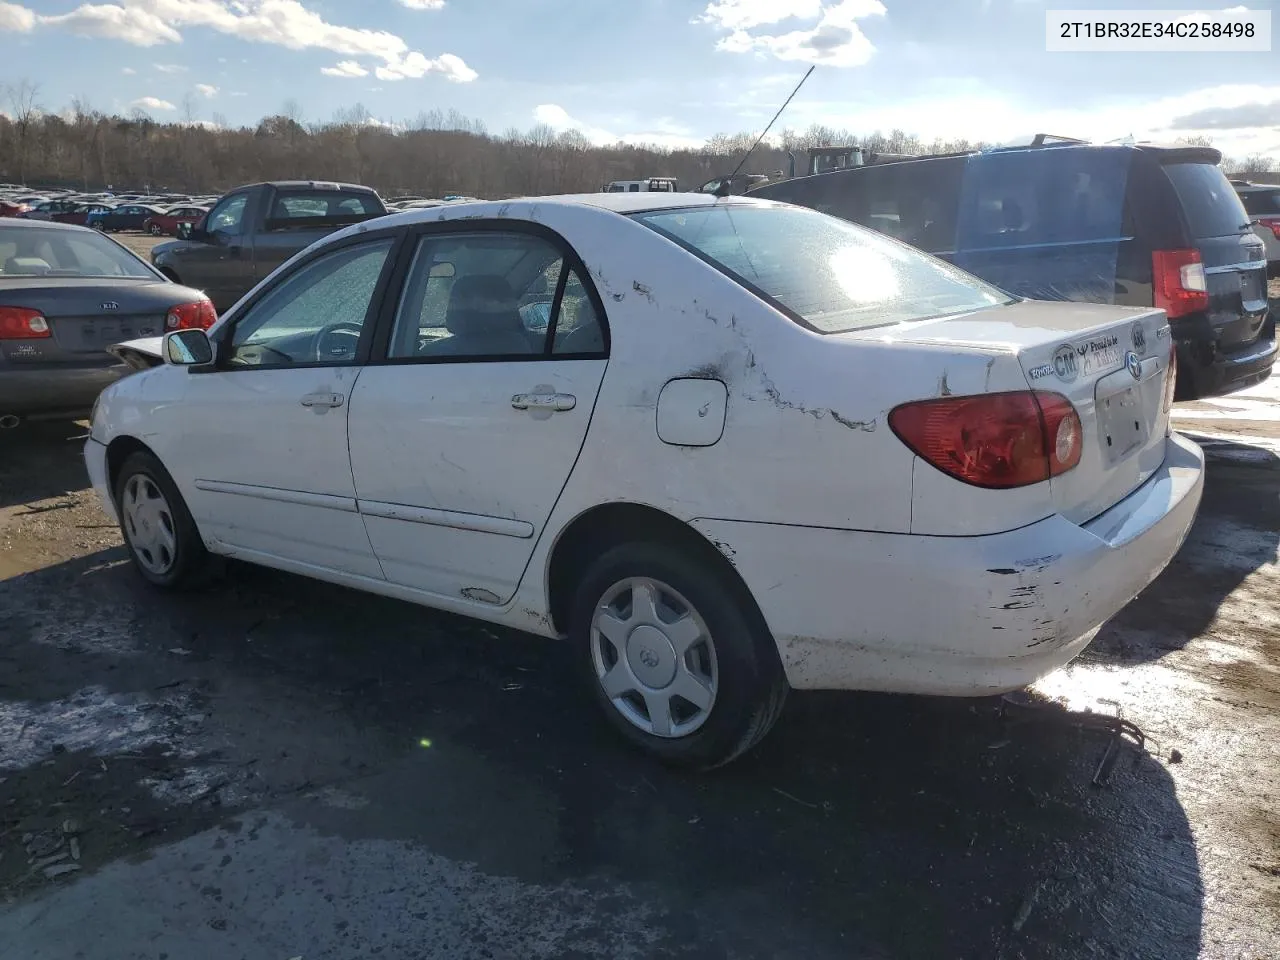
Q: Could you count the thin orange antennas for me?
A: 0